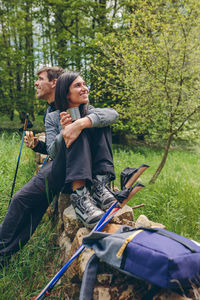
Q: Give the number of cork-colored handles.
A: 3